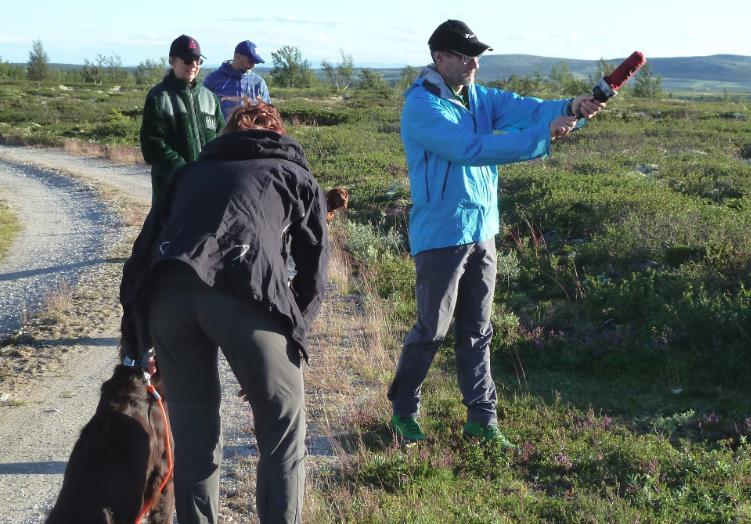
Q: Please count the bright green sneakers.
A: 2